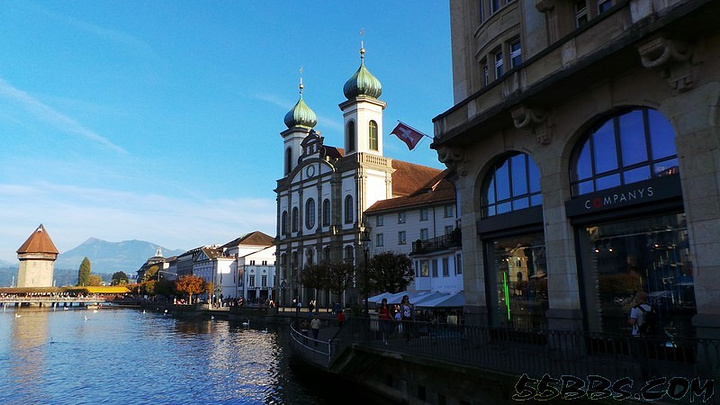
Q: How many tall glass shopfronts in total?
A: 2